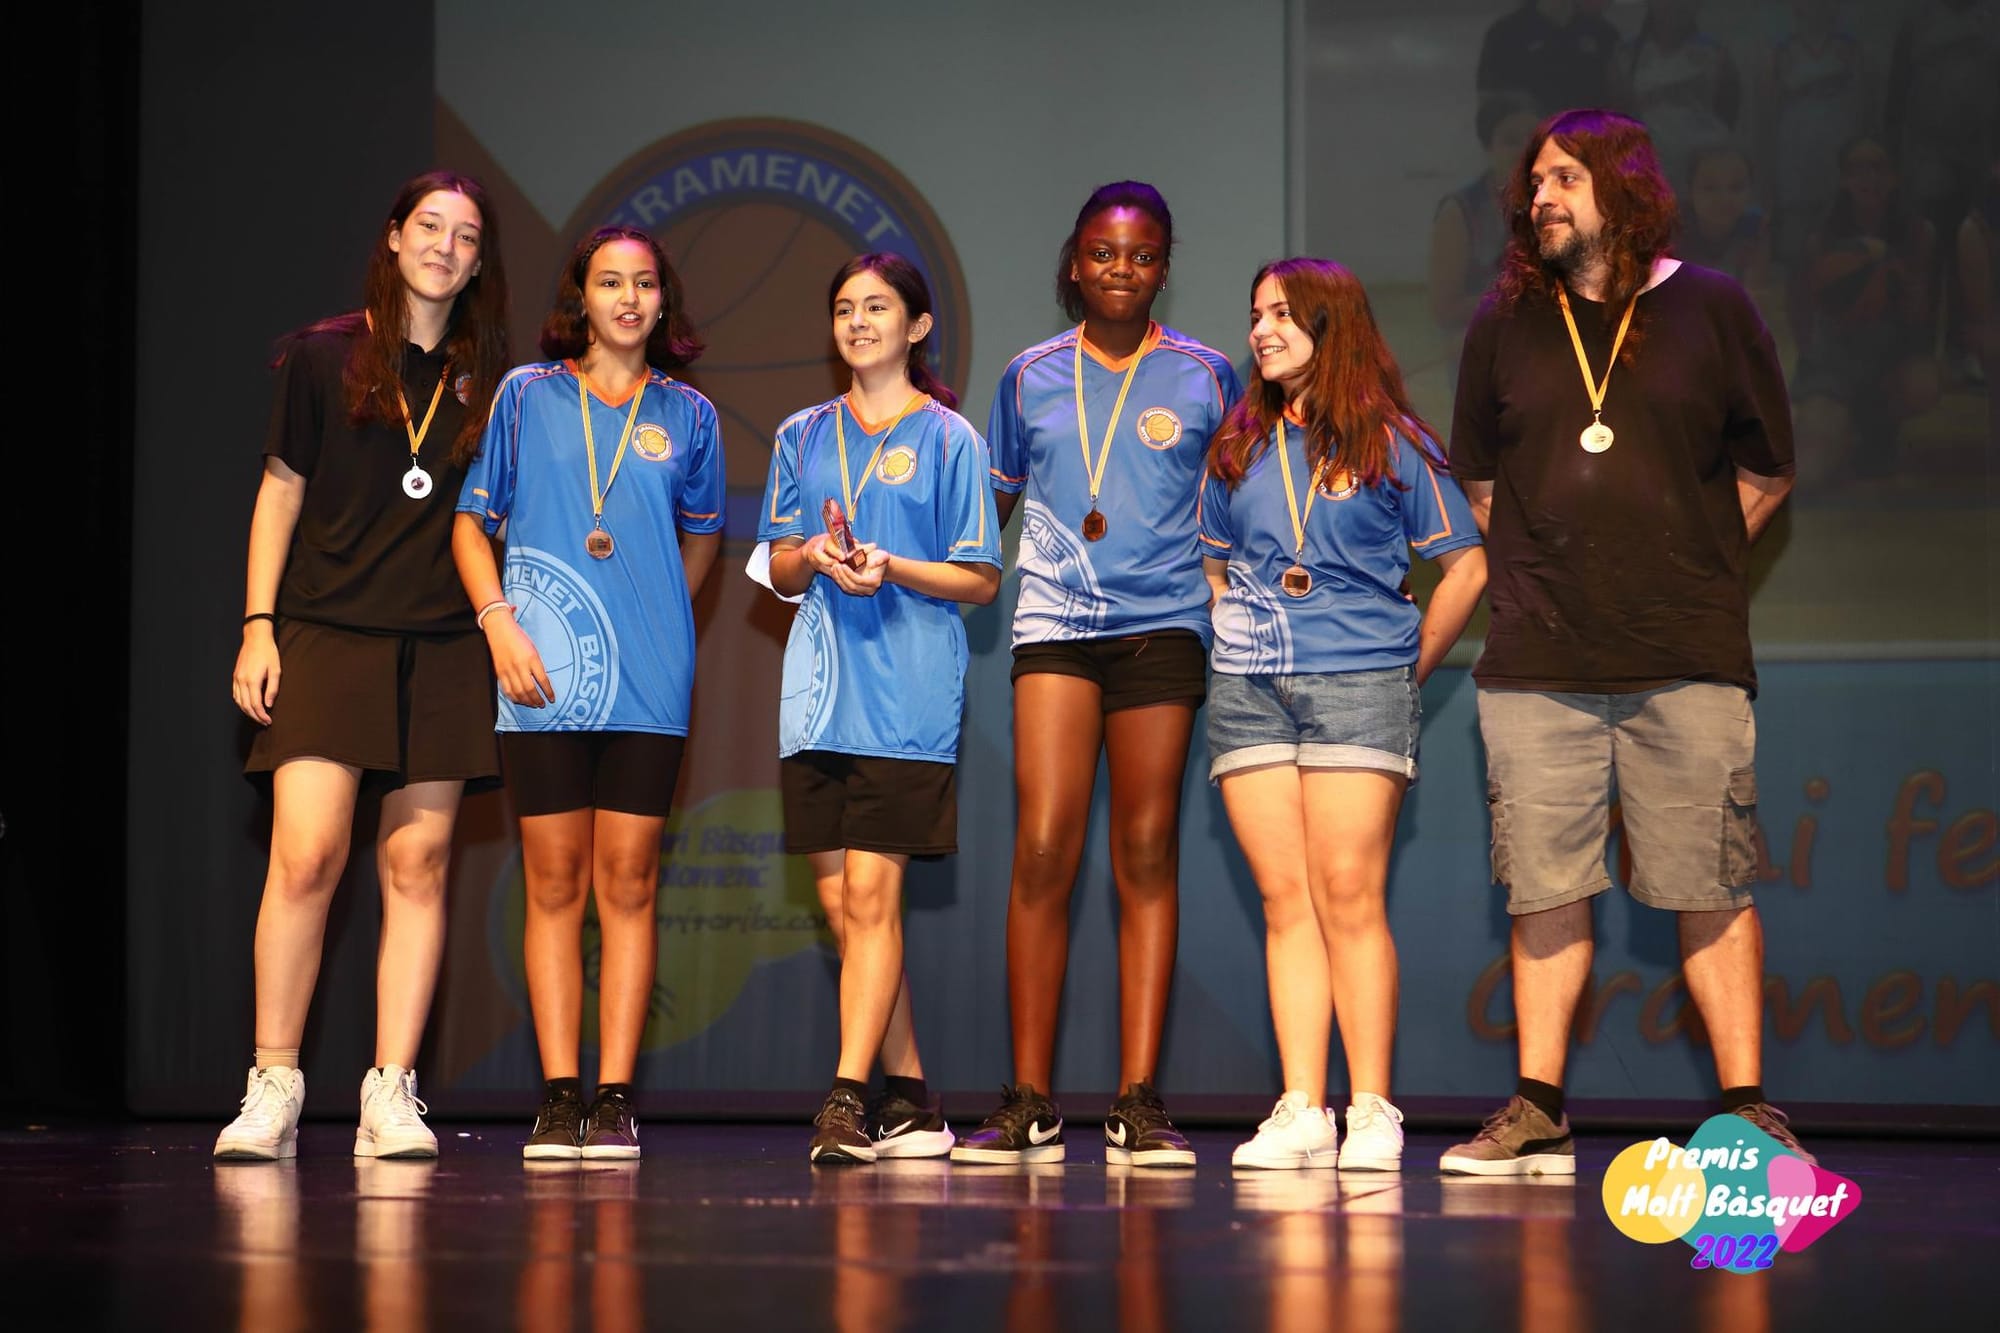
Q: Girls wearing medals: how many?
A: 5